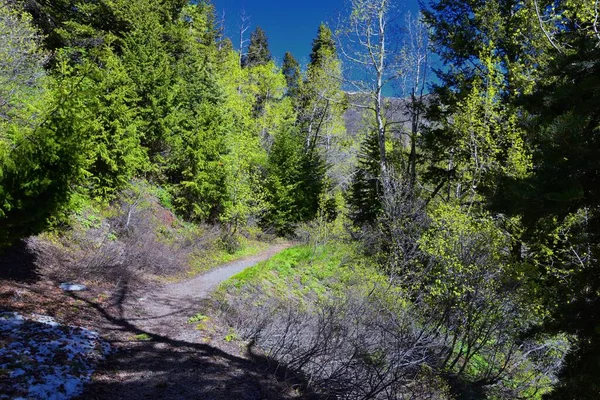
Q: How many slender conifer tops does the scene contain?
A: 3